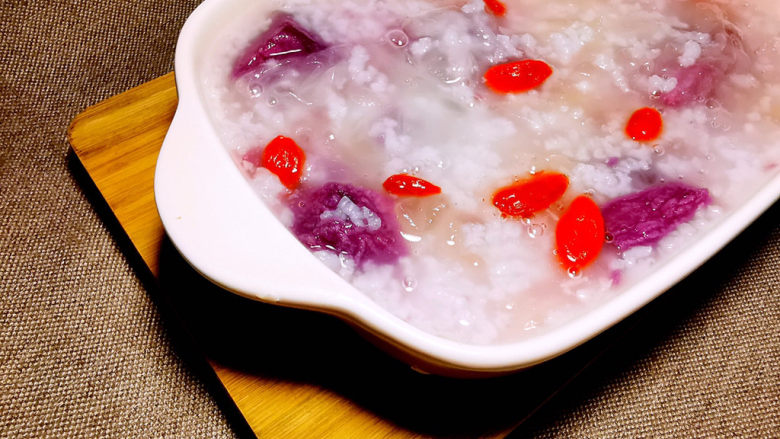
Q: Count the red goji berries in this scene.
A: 7